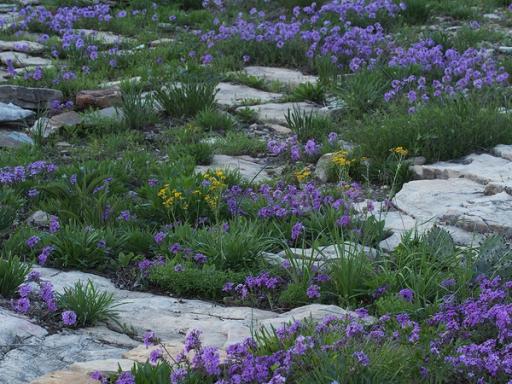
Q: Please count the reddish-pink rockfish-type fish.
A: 0